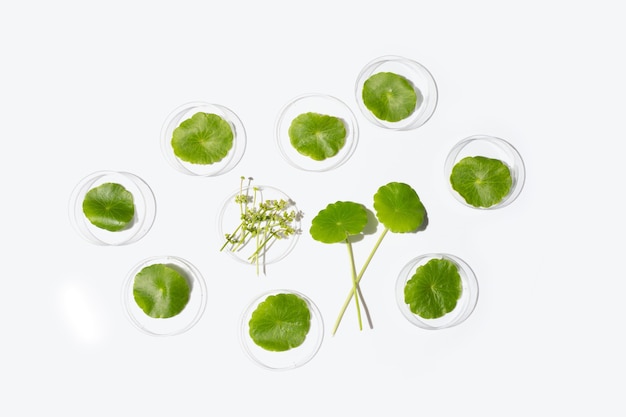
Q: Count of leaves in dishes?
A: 8